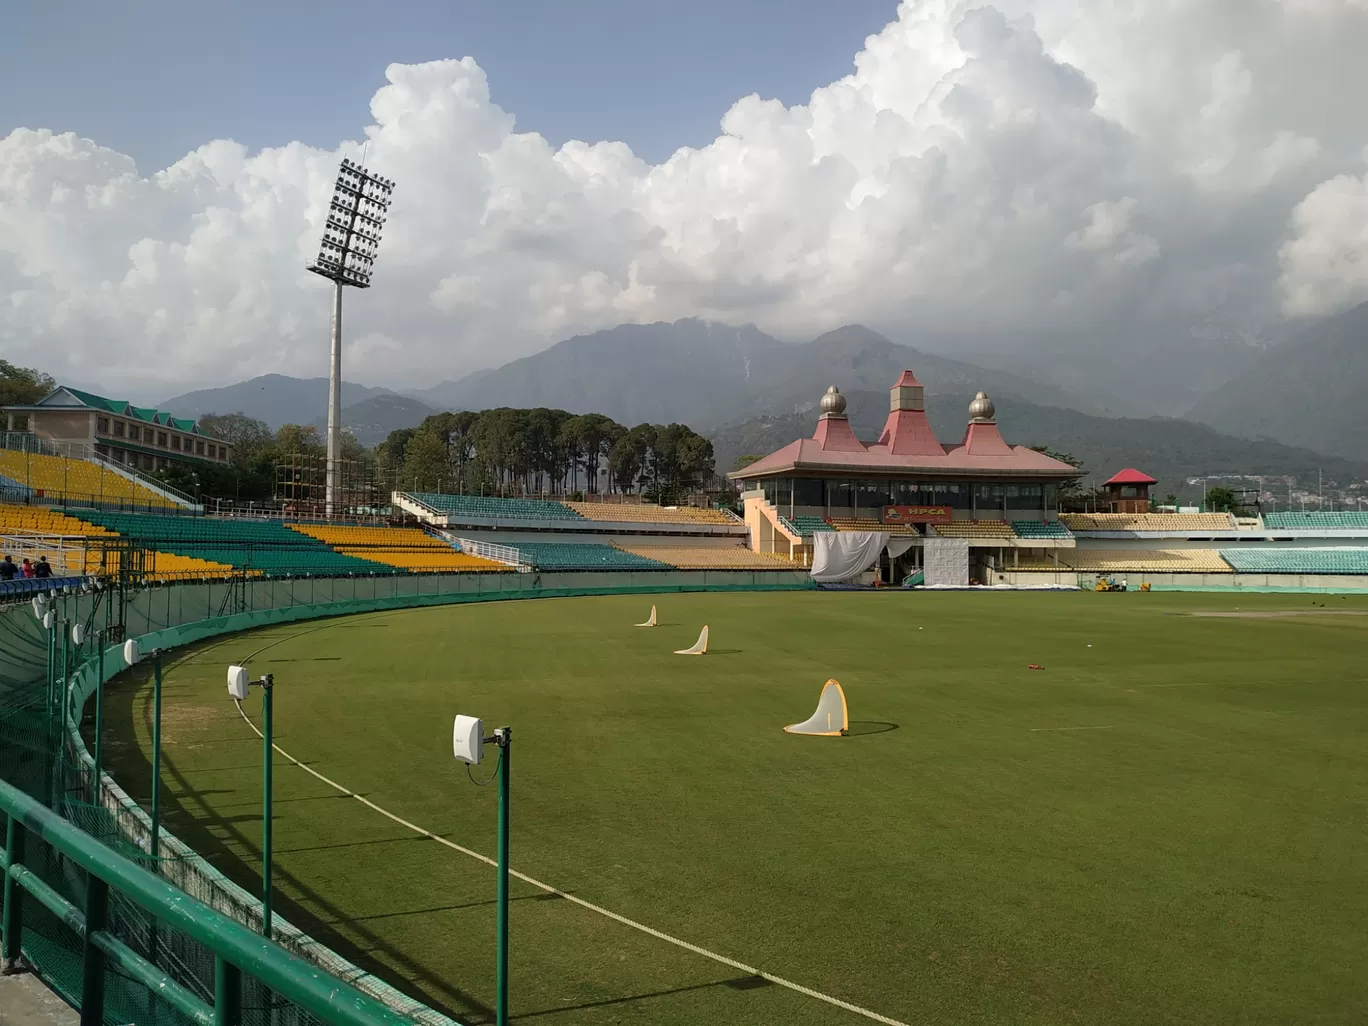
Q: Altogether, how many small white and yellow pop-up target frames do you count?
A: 3